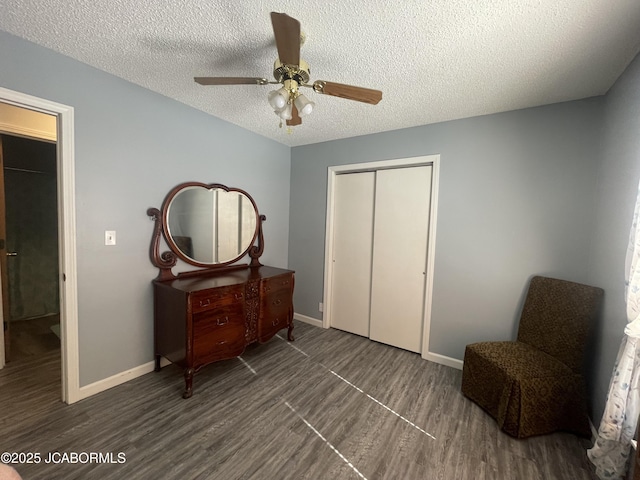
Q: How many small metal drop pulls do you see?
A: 8